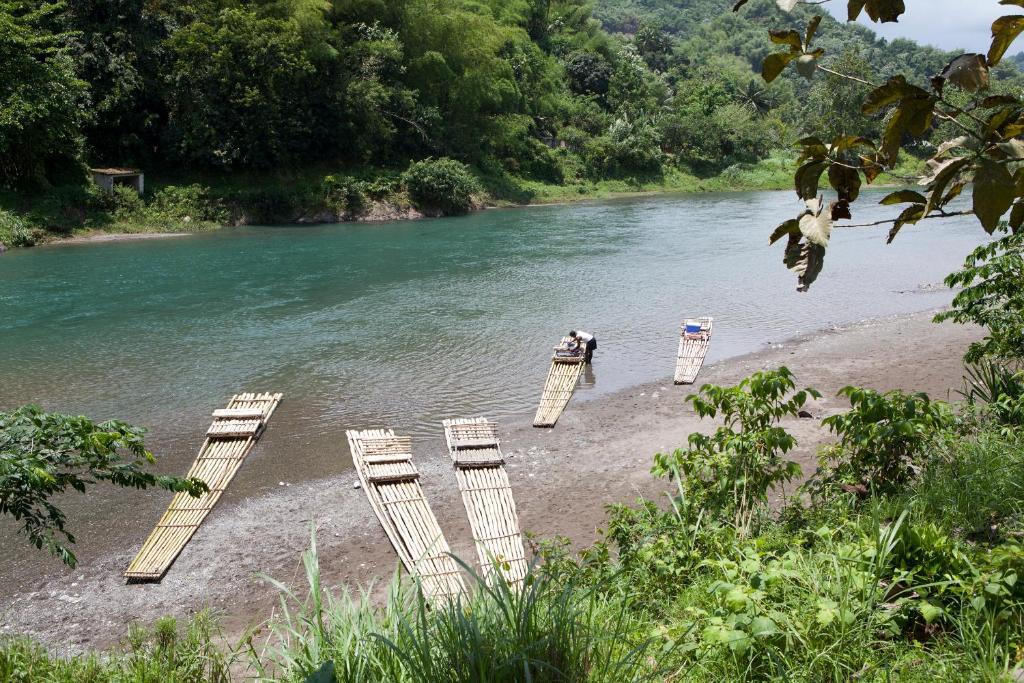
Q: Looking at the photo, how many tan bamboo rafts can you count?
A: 5